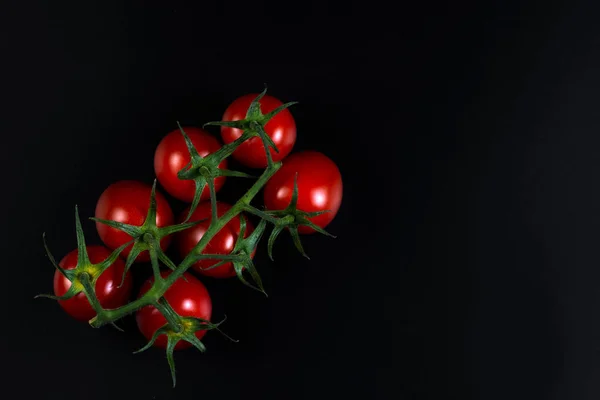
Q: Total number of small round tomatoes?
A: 7